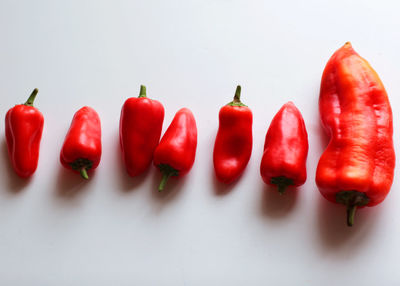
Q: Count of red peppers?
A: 7